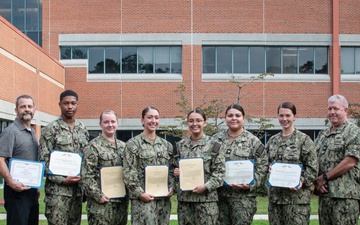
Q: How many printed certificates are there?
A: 7